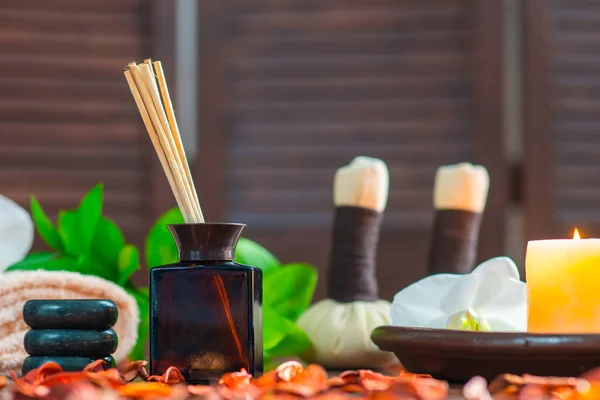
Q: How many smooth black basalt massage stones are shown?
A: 3